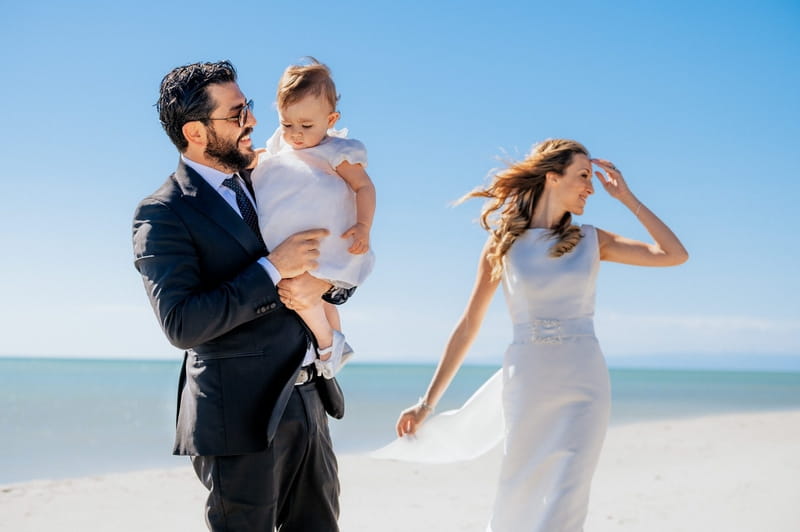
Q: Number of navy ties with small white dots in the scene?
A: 1